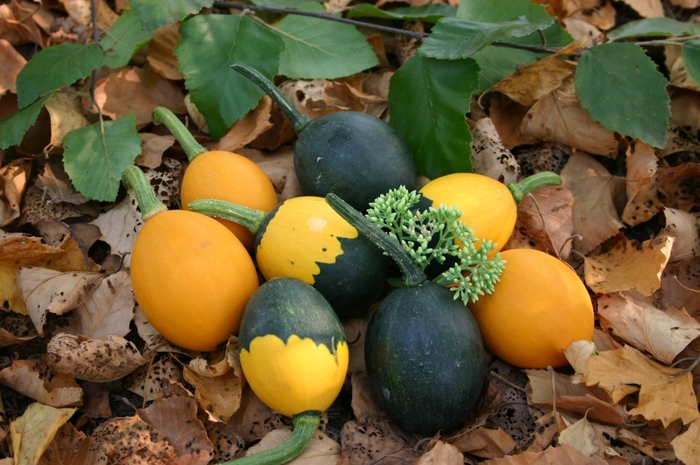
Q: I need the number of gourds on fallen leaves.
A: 8